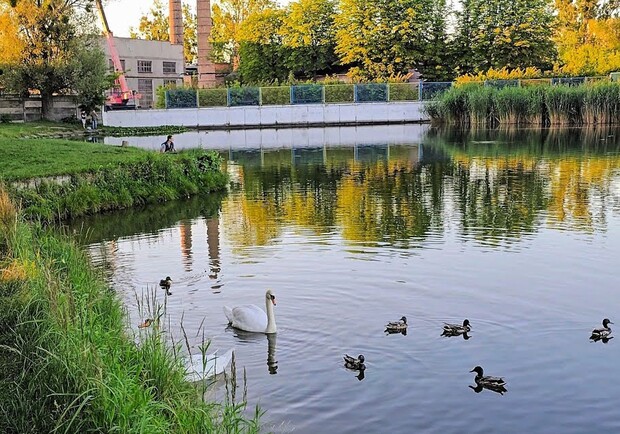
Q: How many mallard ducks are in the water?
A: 6